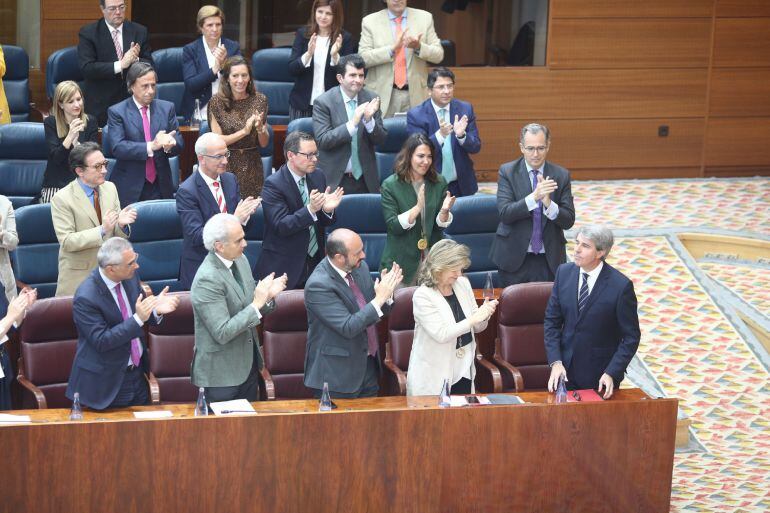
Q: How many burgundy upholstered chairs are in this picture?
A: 5